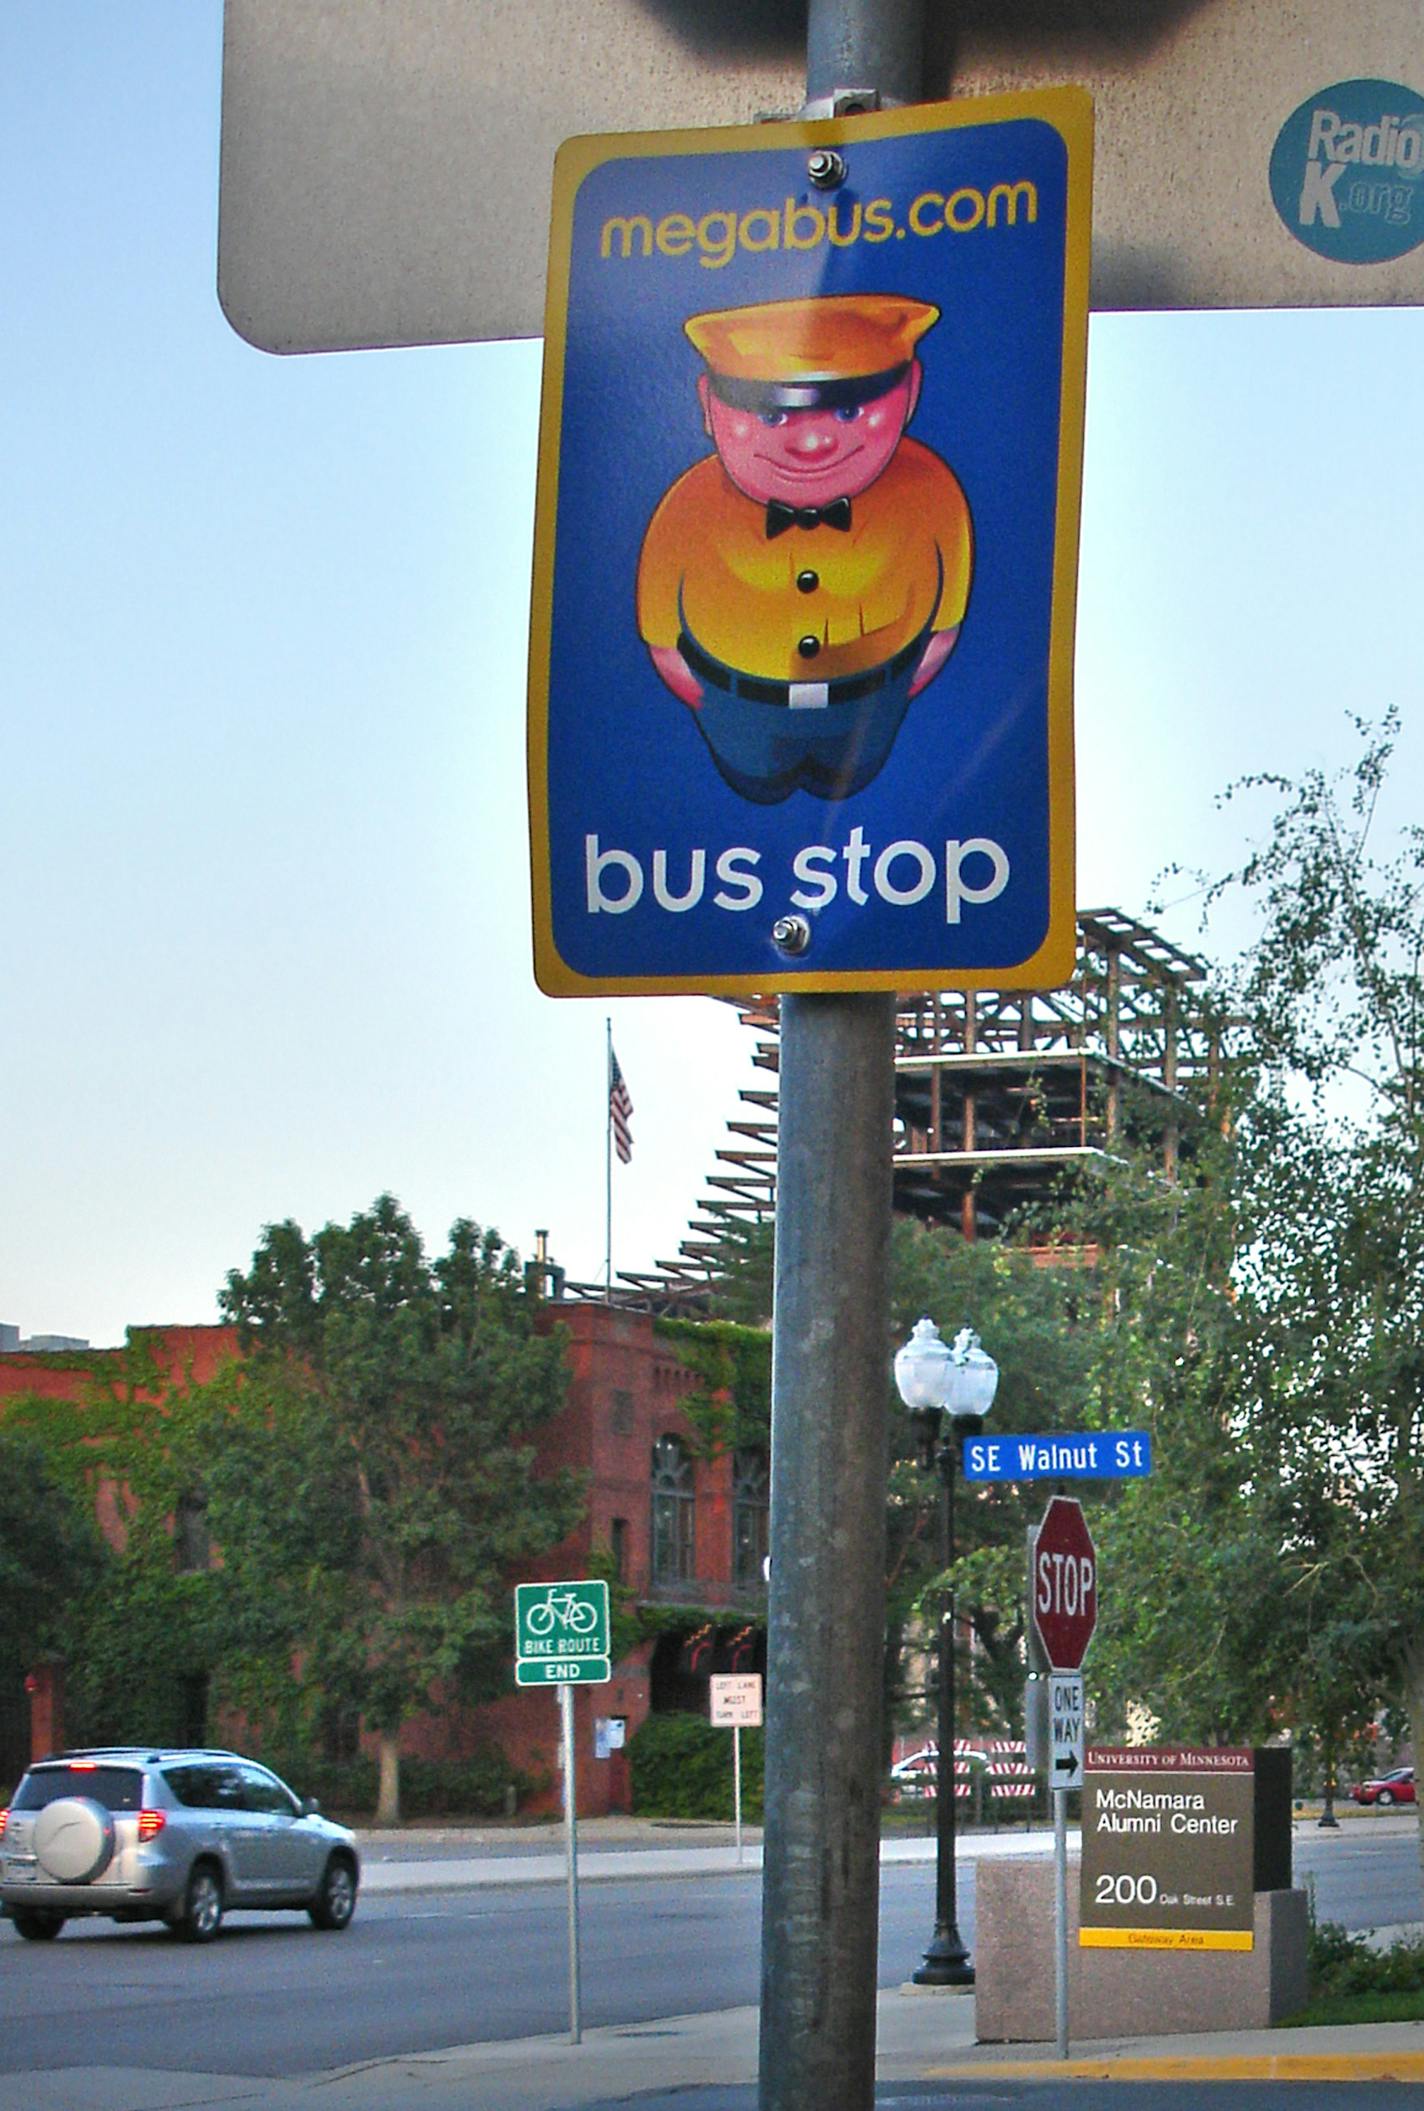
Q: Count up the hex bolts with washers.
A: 2